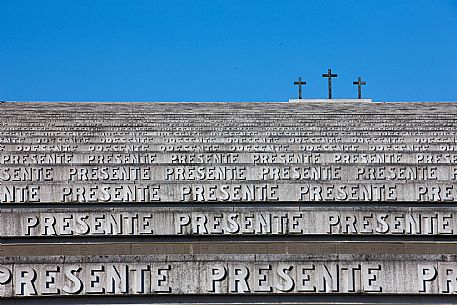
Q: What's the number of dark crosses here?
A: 3